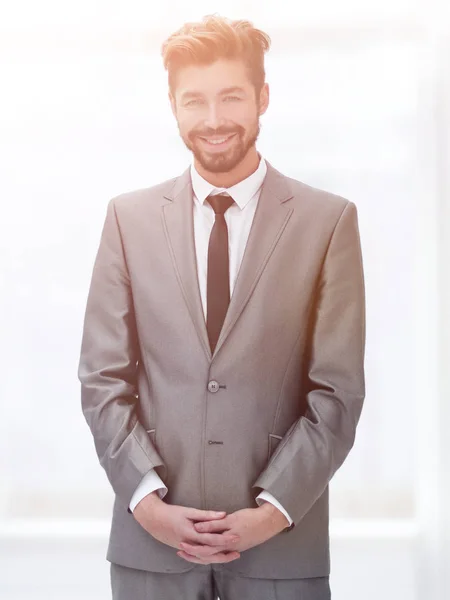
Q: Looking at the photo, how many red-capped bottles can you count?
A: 0